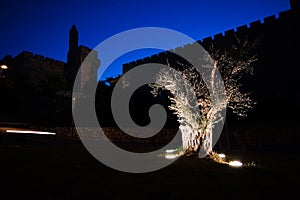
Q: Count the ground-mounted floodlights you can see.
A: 4